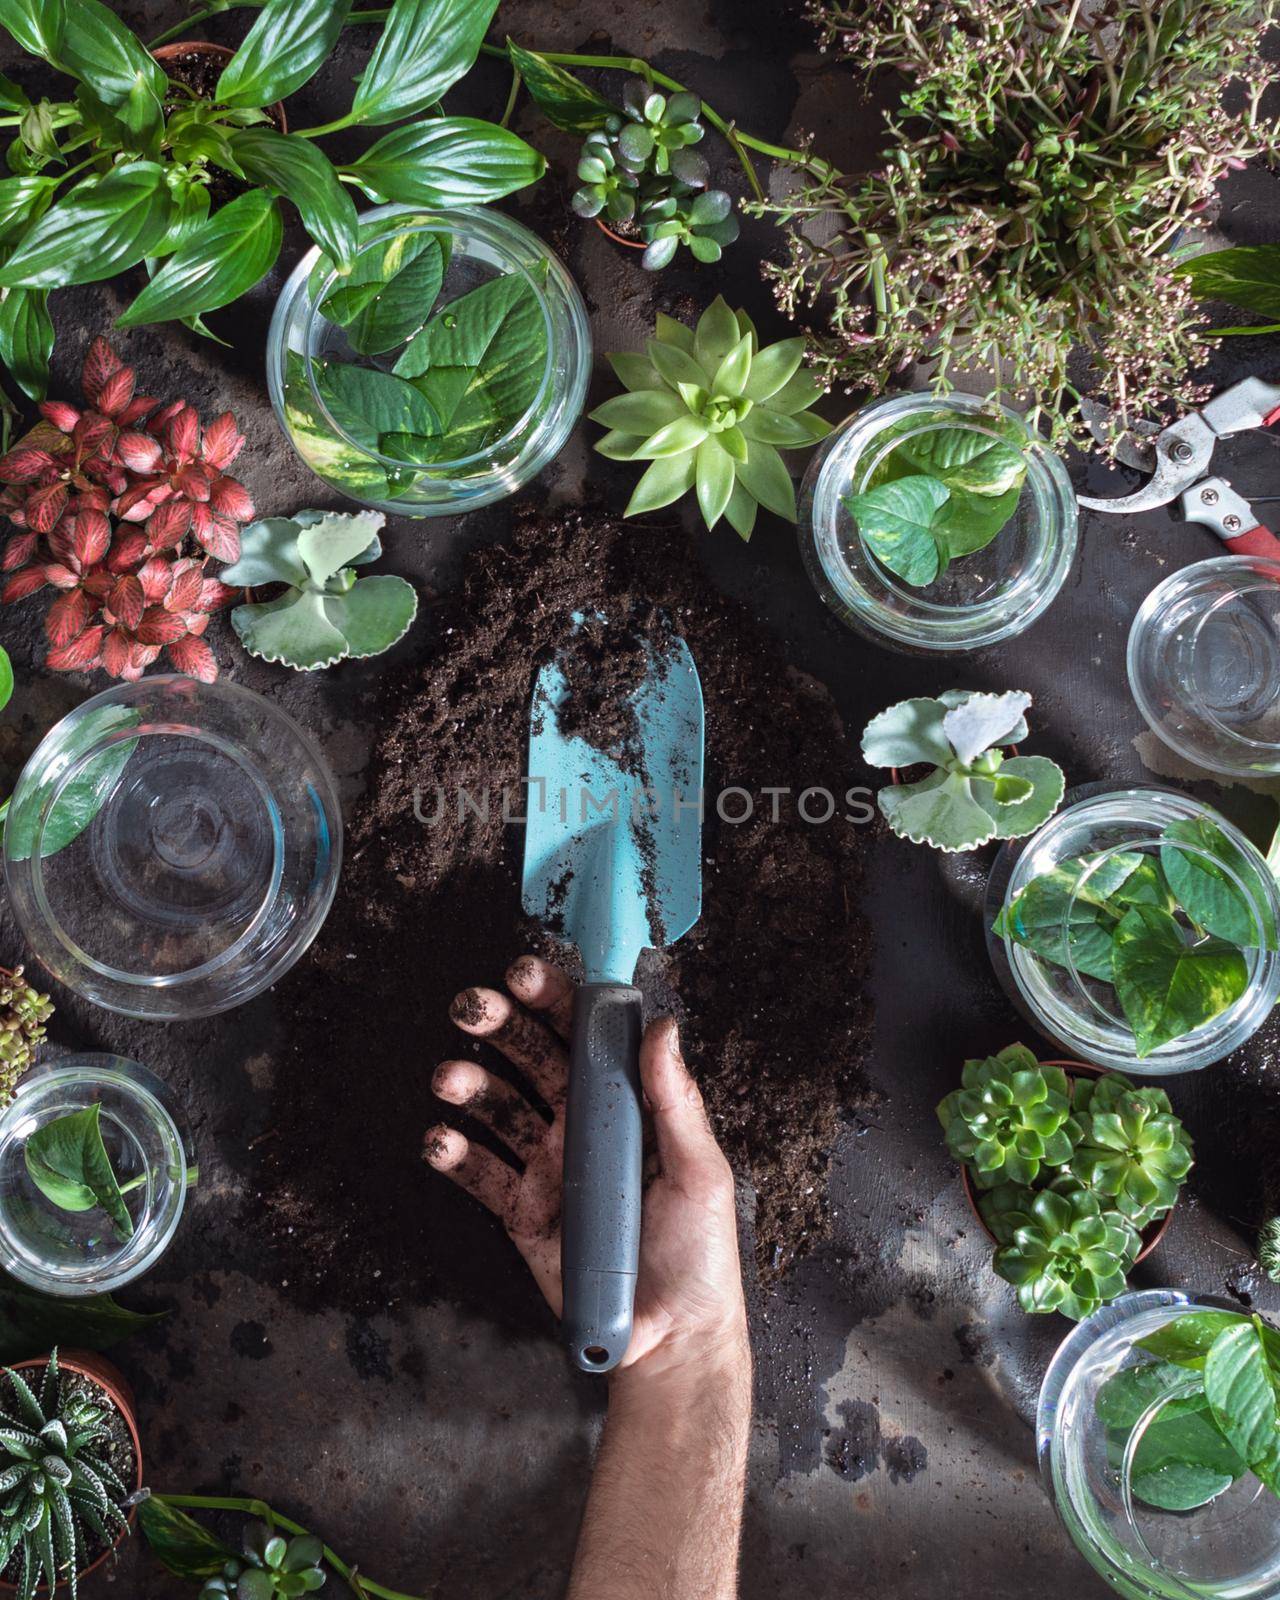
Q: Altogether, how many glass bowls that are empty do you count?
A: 2